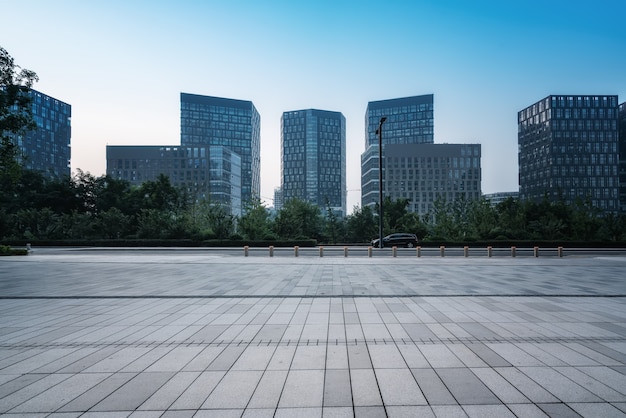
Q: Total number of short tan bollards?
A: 14